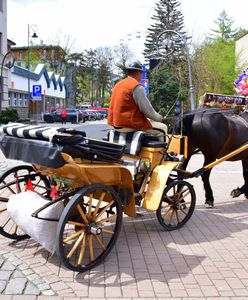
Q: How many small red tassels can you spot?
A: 2